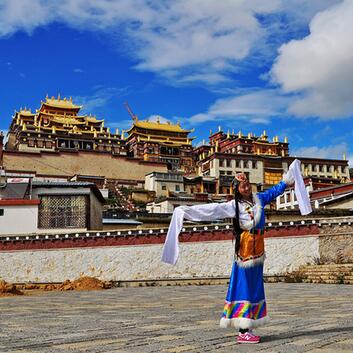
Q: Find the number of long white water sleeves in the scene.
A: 2